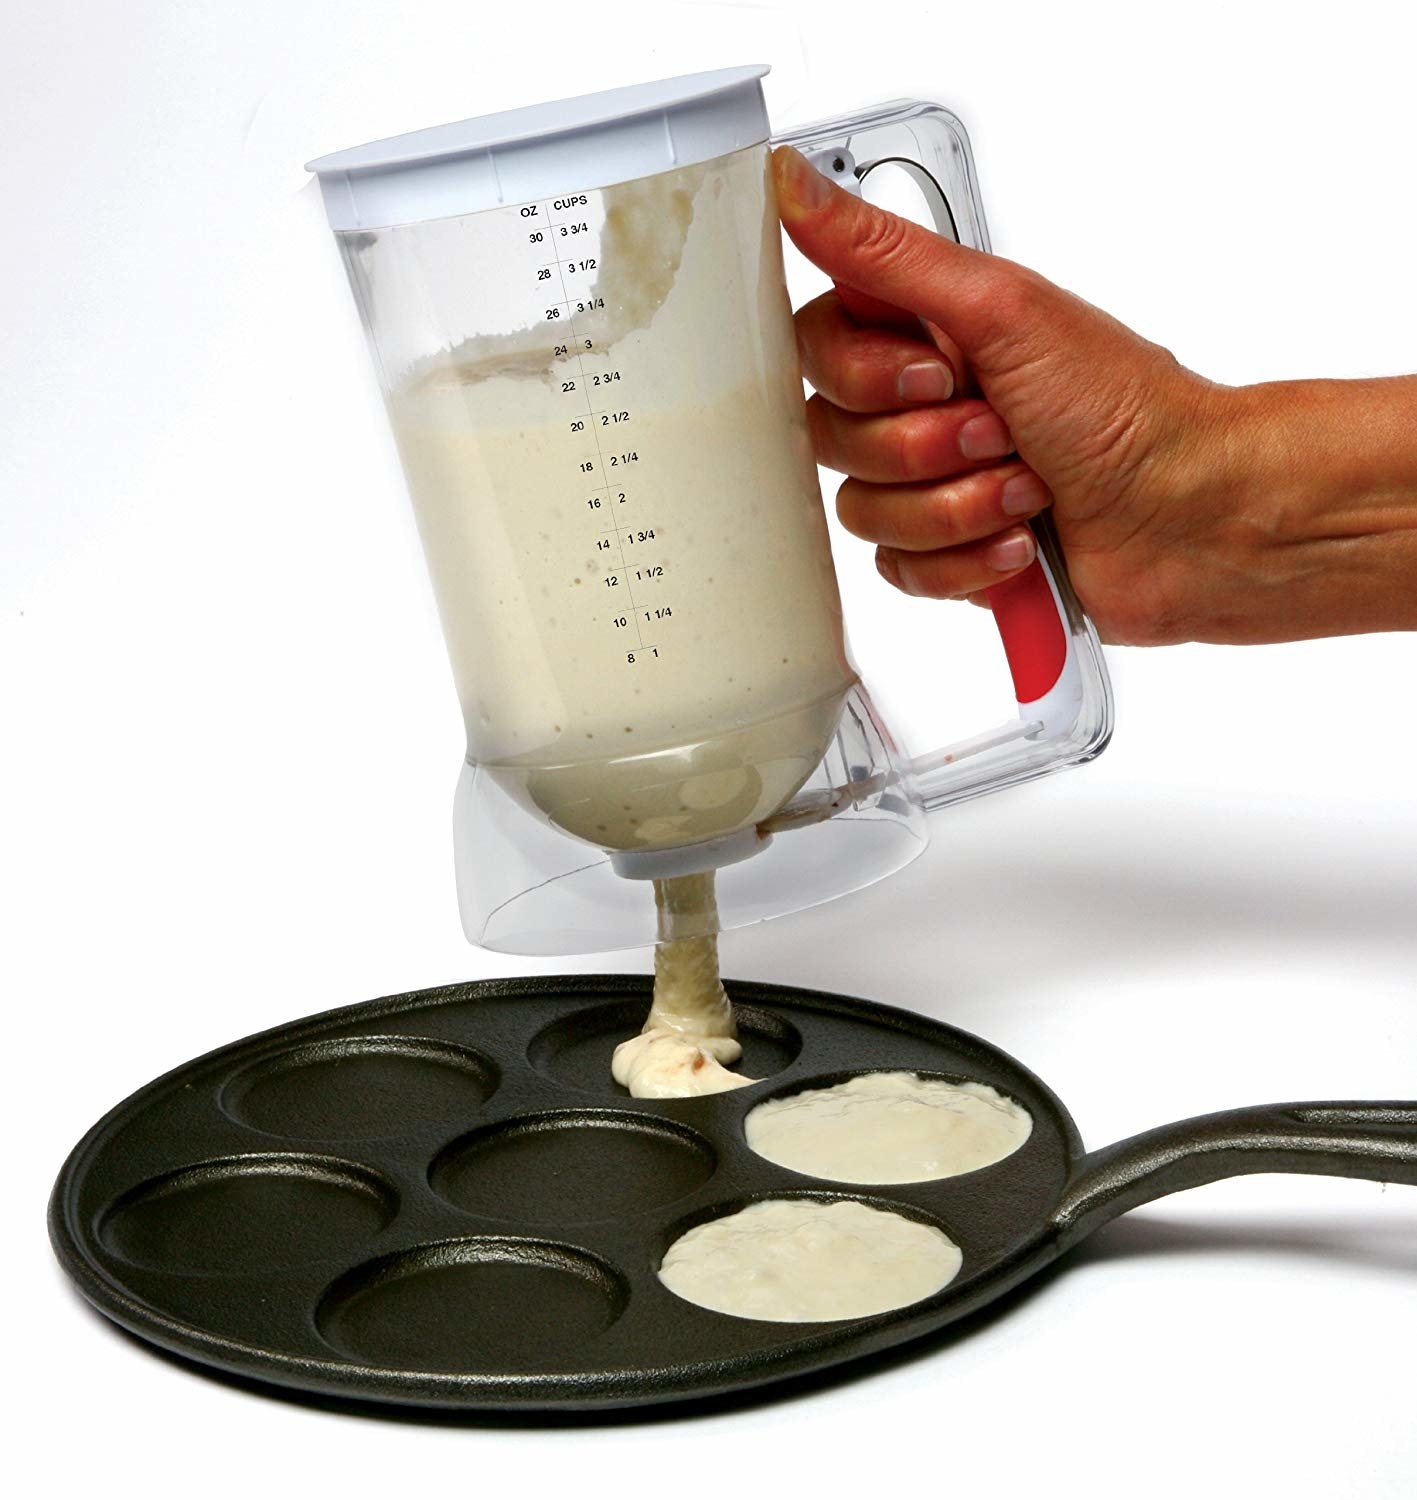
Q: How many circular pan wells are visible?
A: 7